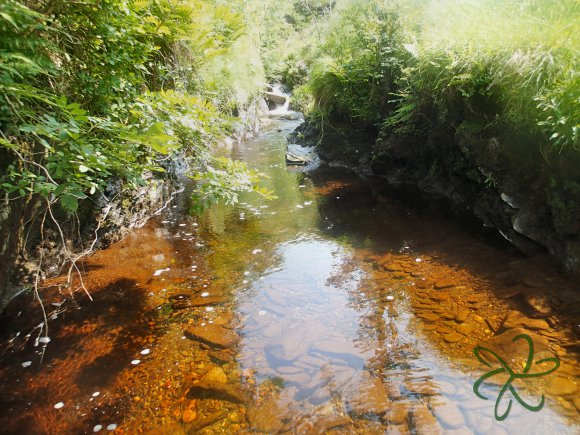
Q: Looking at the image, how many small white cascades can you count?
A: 1